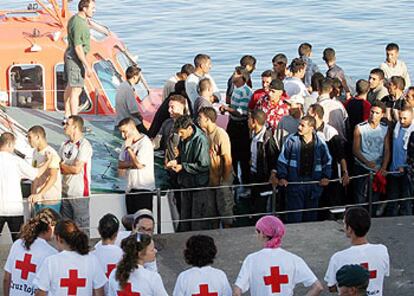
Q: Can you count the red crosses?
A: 7